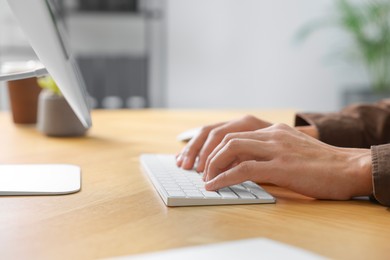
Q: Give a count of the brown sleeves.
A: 2